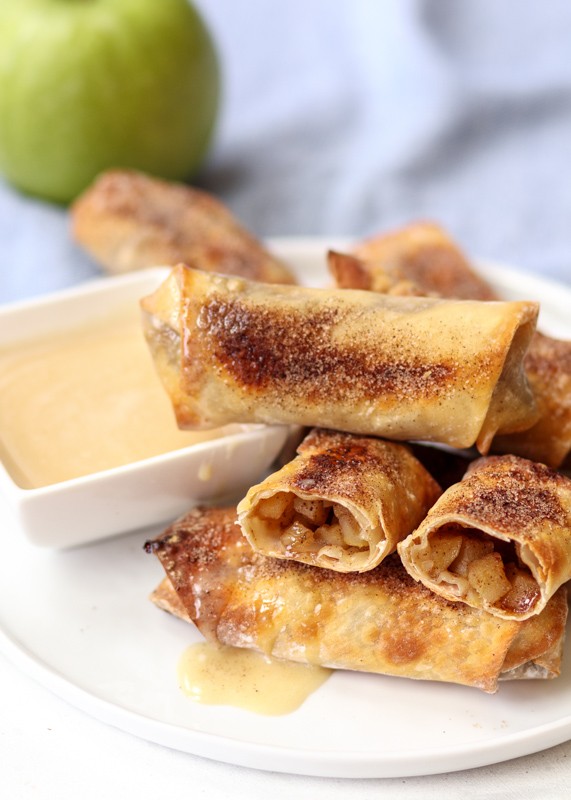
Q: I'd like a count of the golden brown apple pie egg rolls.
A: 7